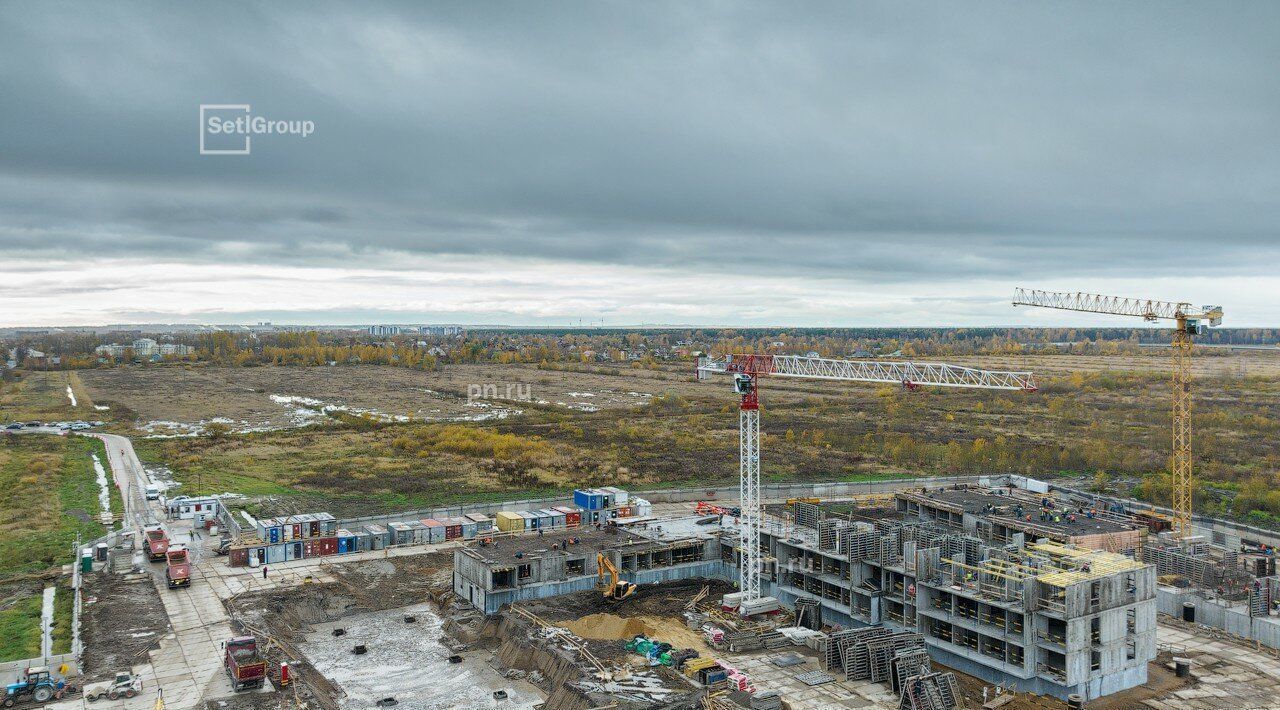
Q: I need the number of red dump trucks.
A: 3